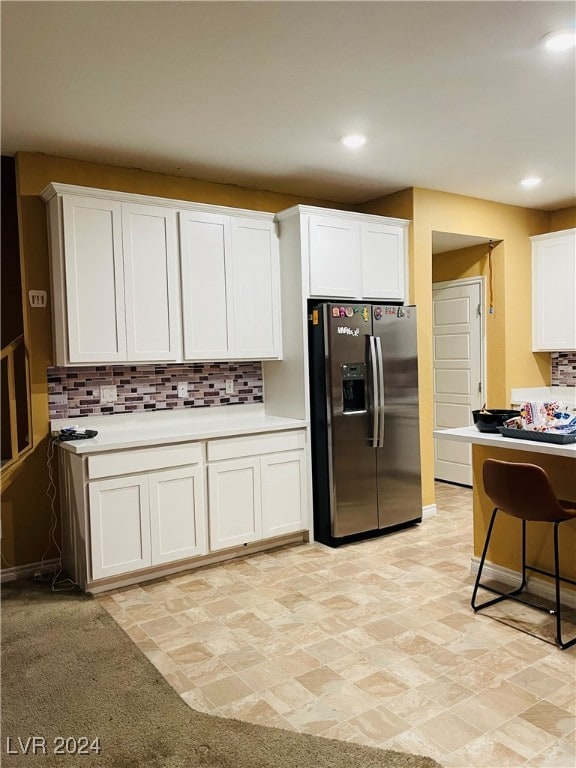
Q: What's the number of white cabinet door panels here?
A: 11